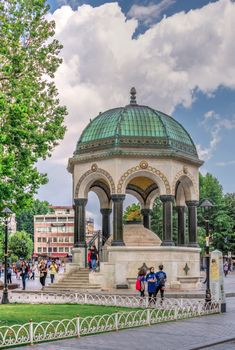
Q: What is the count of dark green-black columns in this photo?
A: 7